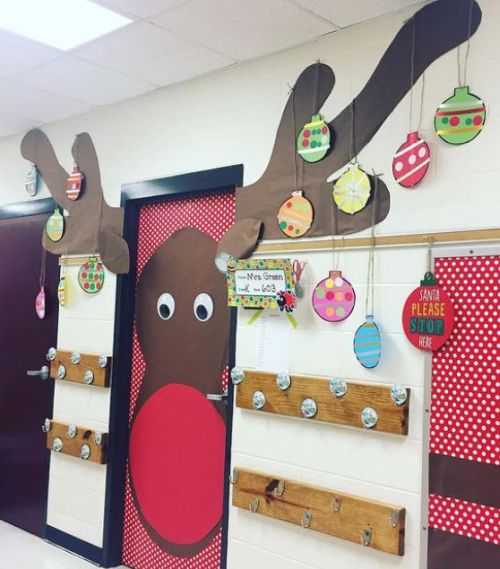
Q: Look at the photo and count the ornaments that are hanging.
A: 14